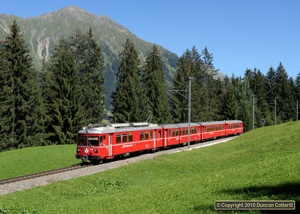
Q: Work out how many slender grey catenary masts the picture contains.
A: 4